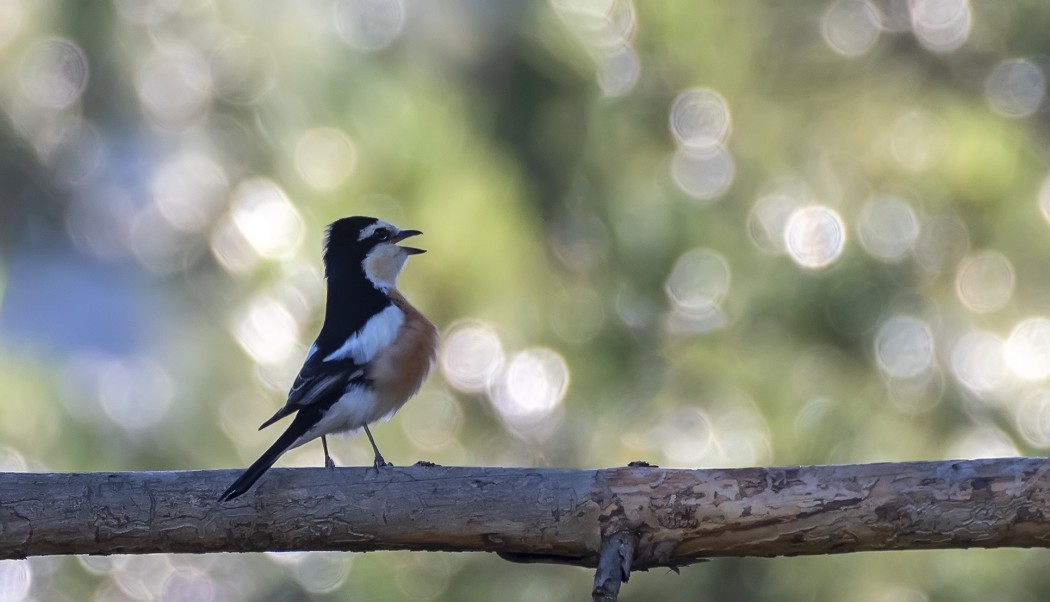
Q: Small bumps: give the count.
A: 2